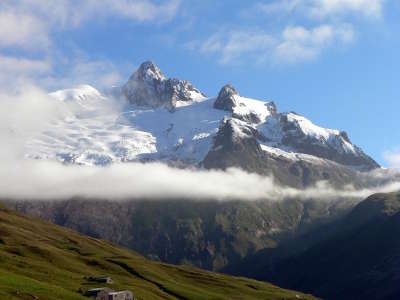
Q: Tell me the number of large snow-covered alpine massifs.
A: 1